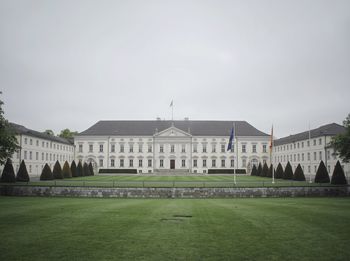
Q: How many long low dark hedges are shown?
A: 2